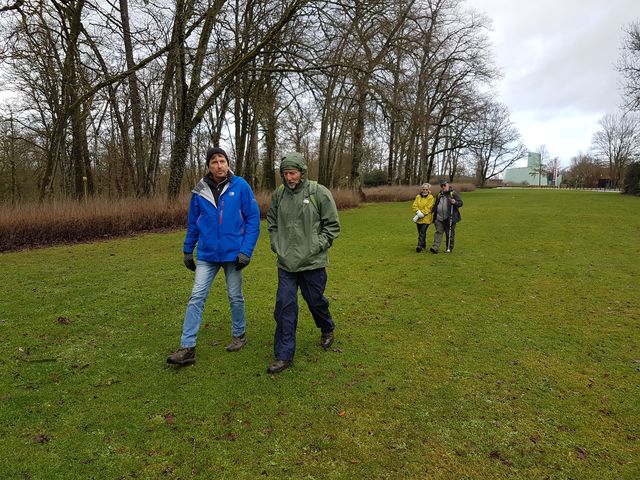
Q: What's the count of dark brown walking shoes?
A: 4